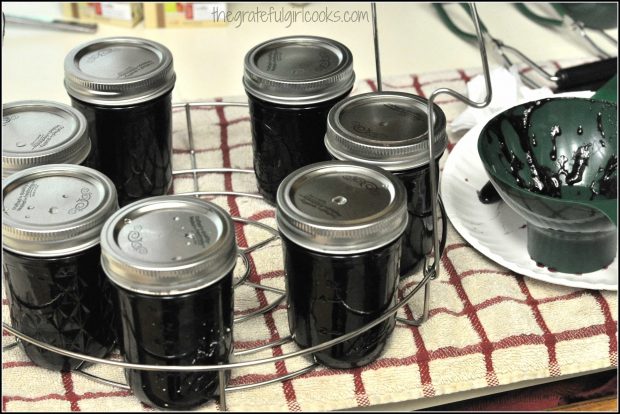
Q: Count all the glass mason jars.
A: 7